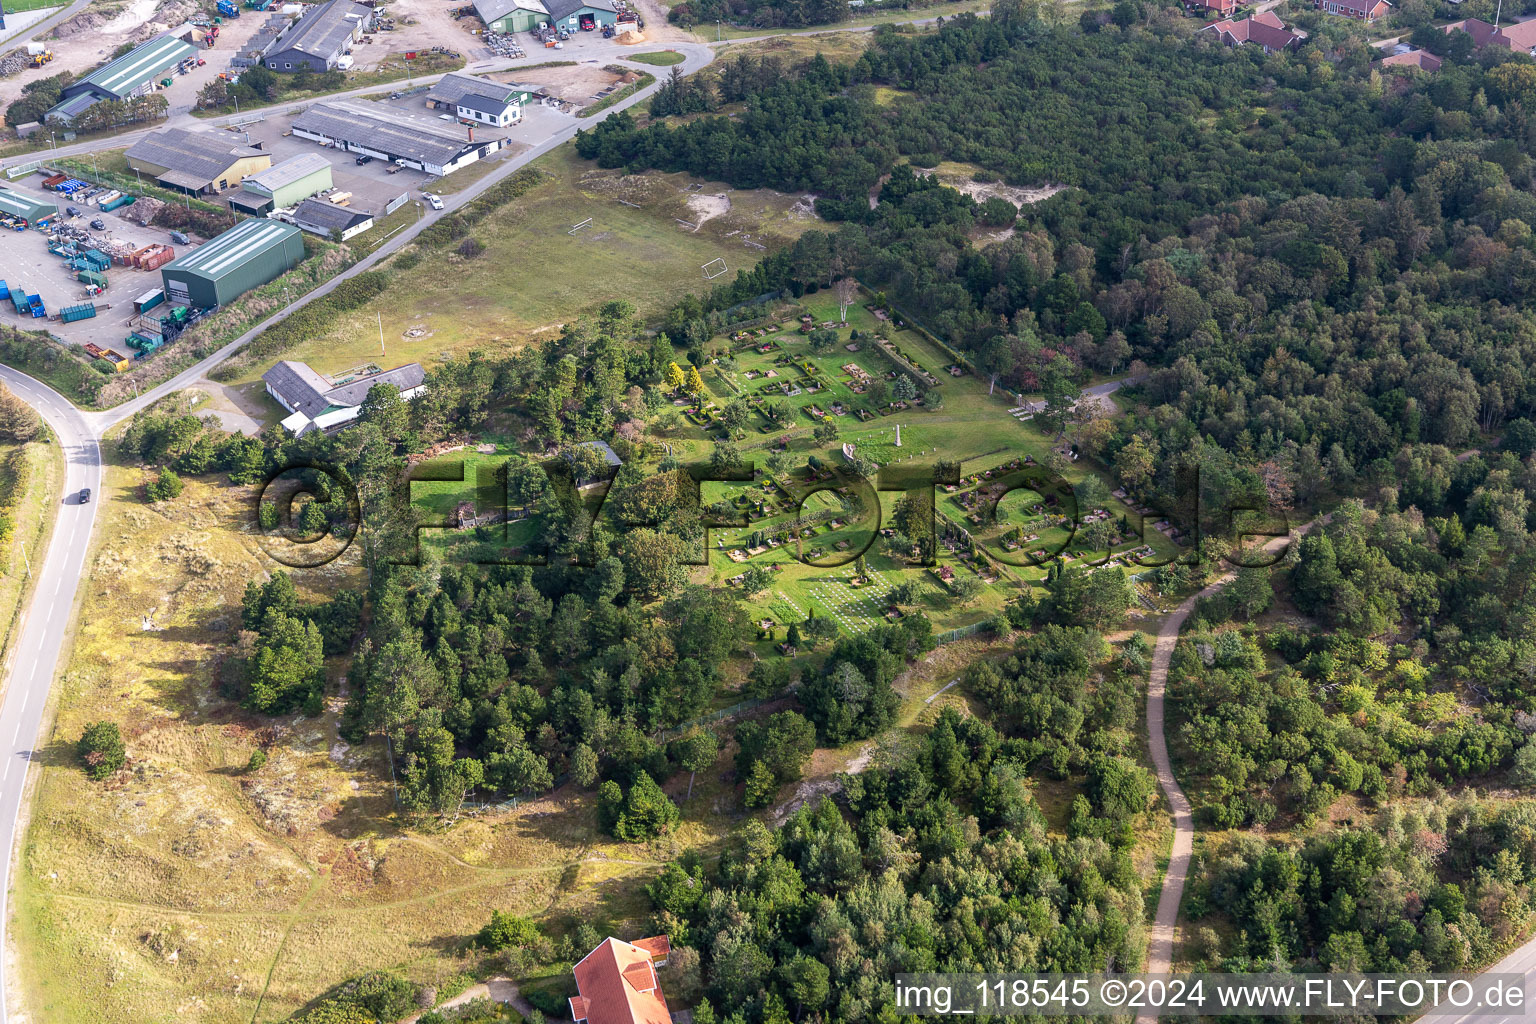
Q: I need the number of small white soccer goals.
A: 2